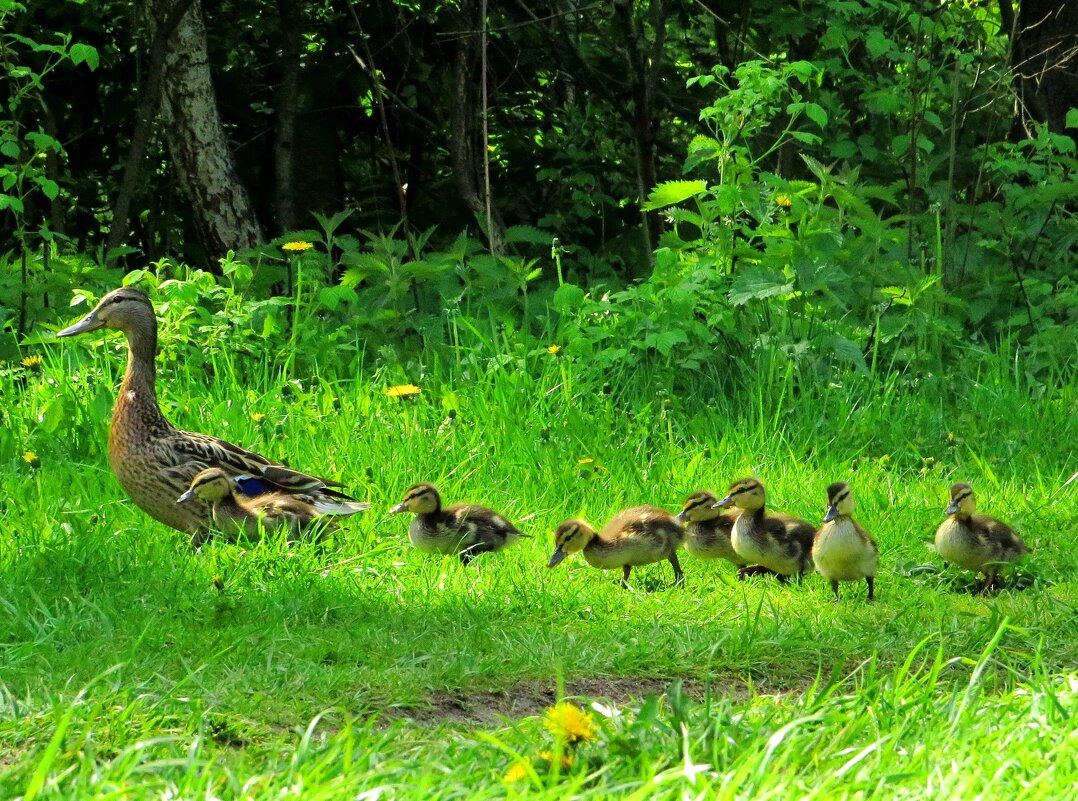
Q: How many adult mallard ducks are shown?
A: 1